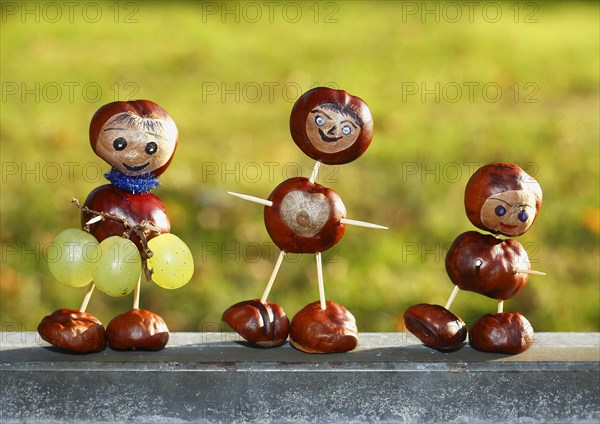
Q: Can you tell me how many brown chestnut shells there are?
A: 12